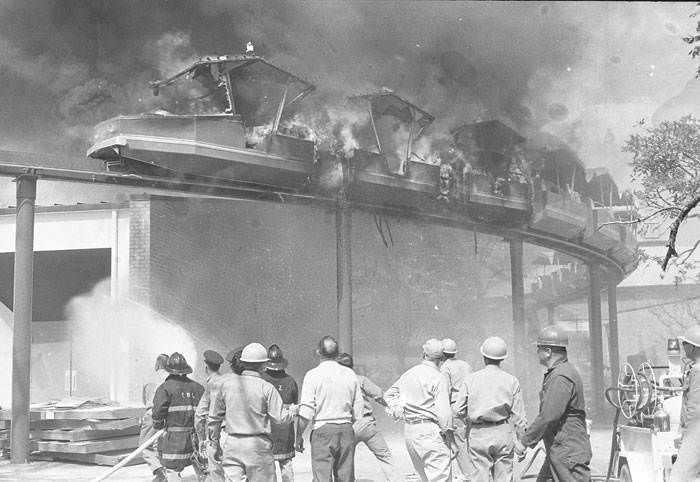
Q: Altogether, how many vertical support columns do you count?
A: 5